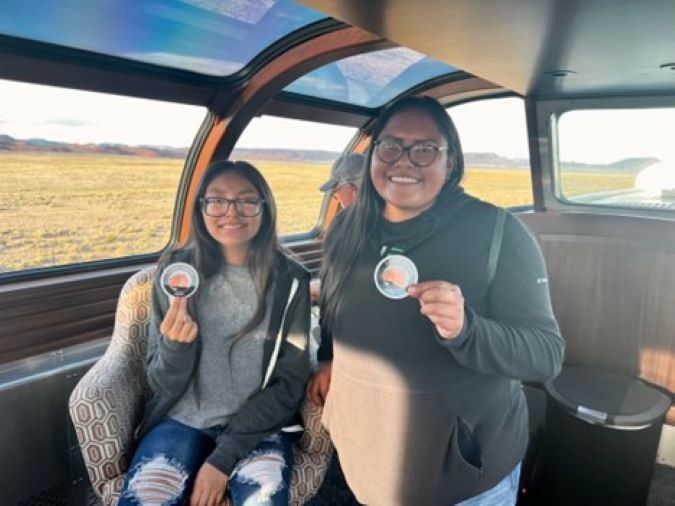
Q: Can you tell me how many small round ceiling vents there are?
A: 2